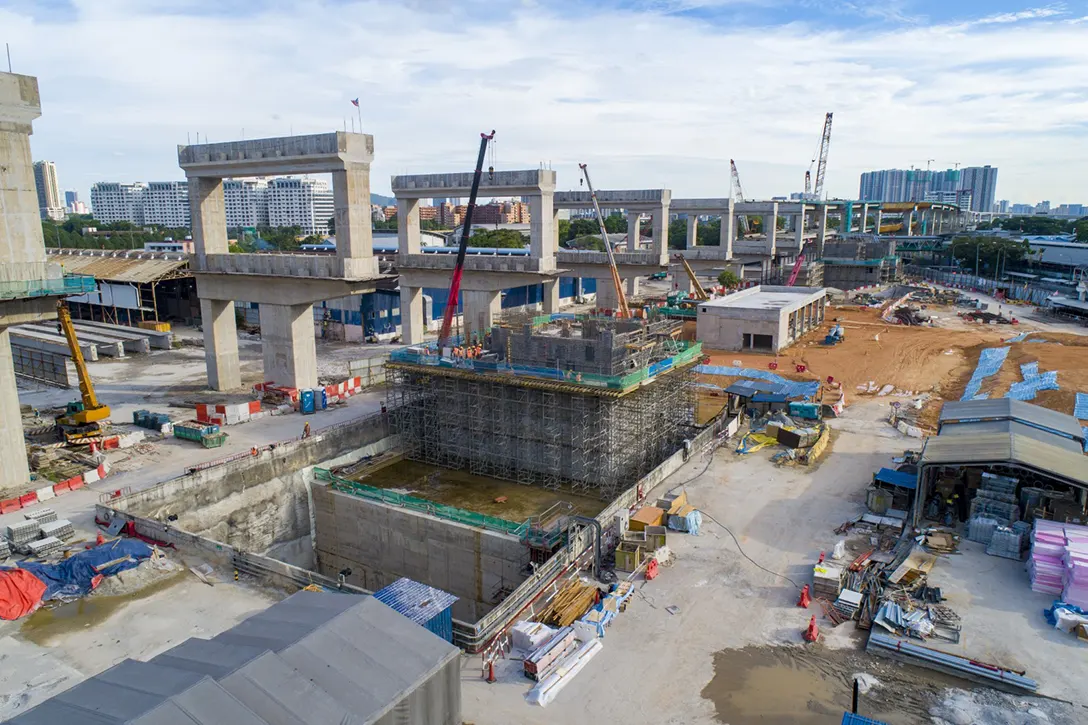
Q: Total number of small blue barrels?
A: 2